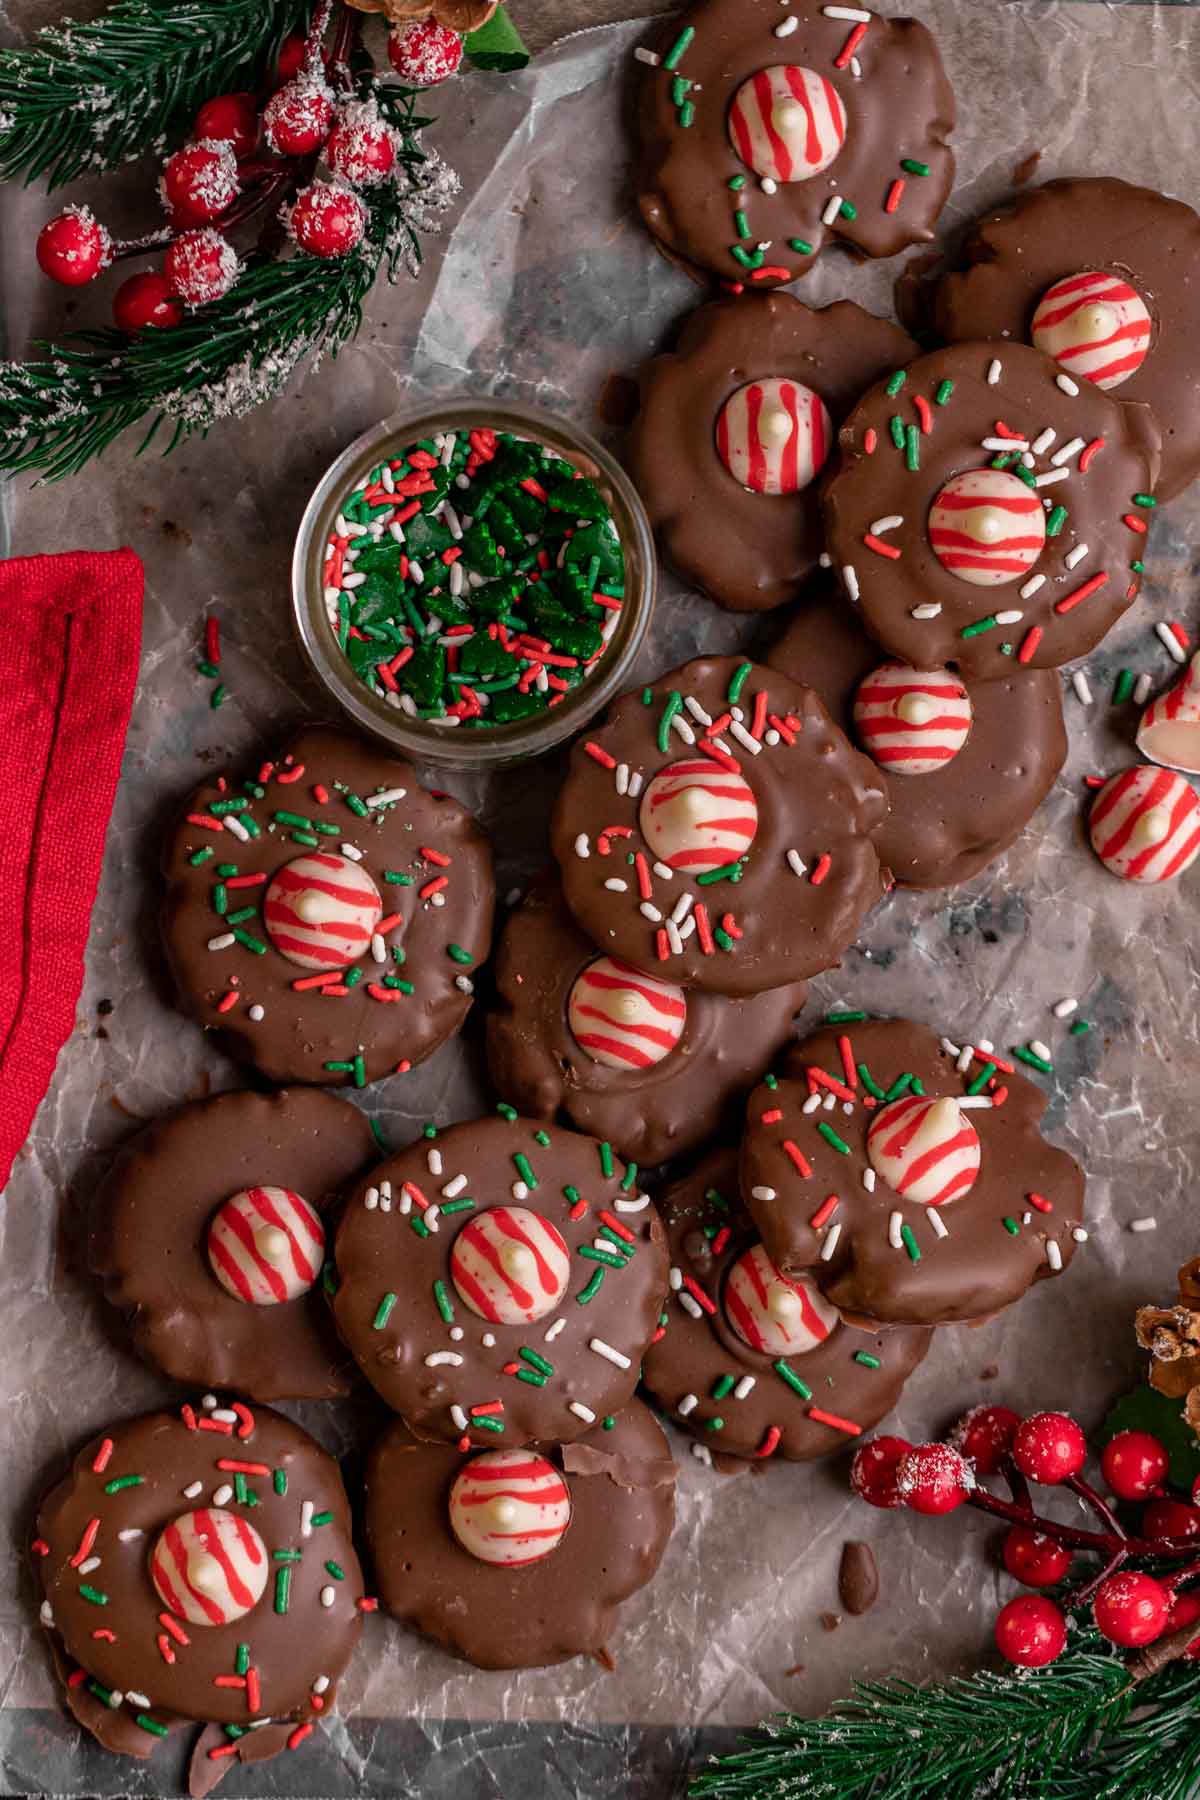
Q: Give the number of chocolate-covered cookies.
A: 14